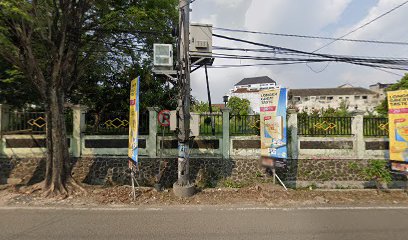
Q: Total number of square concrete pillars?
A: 6